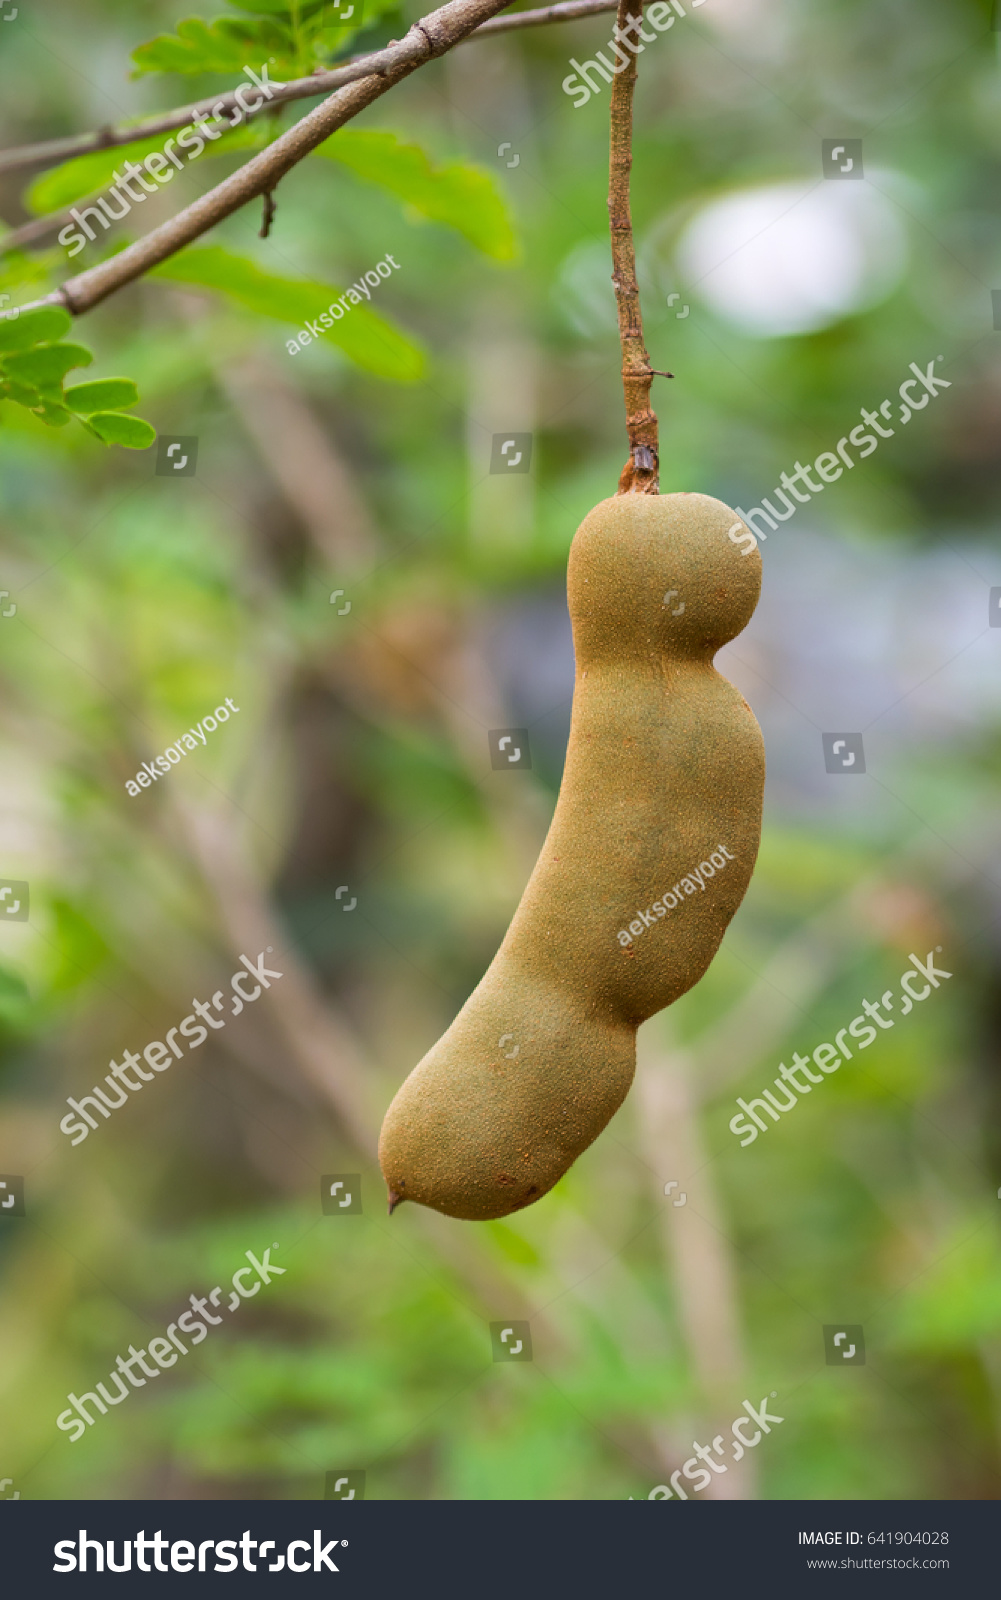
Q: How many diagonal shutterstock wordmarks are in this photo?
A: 7